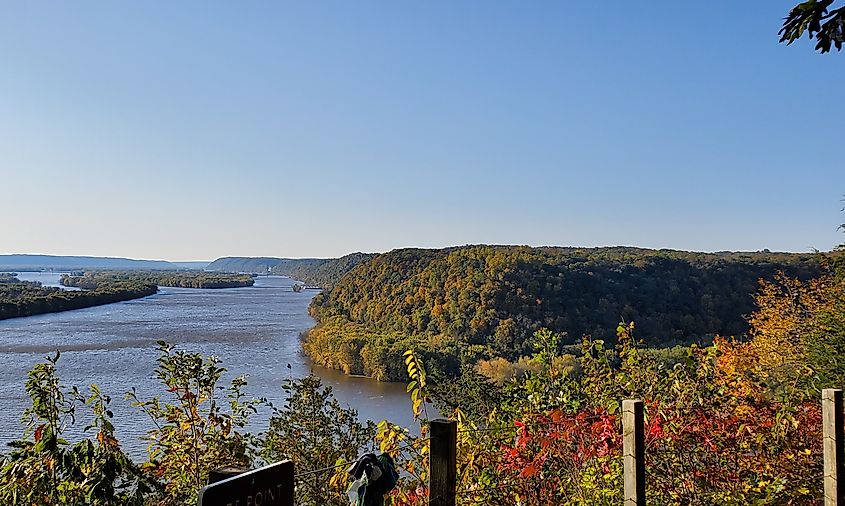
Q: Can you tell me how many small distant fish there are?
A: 0